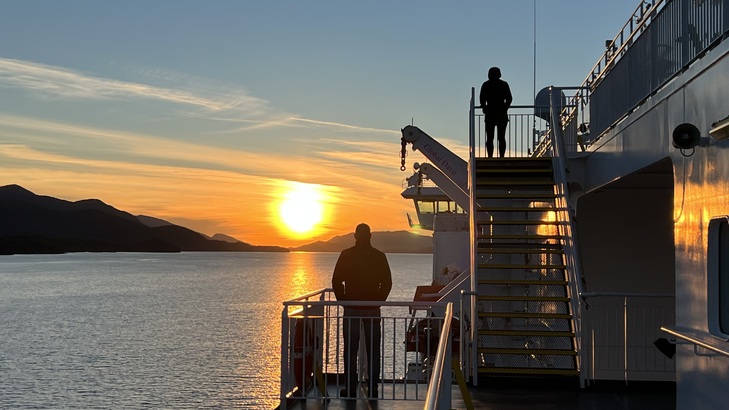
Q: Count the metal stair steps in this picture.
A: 15